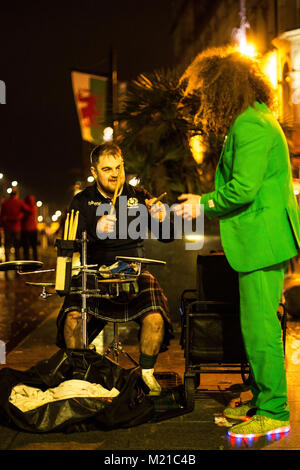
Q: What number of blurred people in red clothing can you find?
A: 2